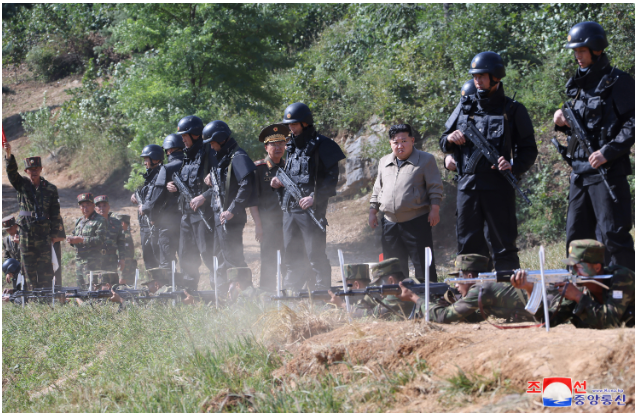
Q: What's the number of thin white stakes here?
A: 10